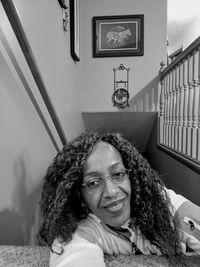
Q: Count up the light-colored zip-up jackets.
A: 1